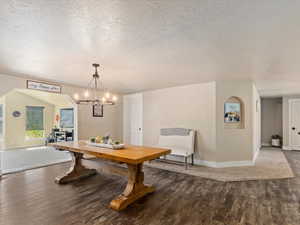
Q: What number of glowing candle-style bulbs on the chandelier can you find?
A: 5